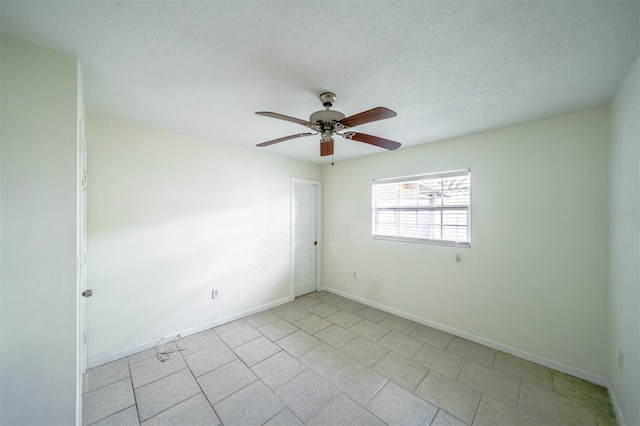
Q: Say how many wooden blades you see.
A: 5